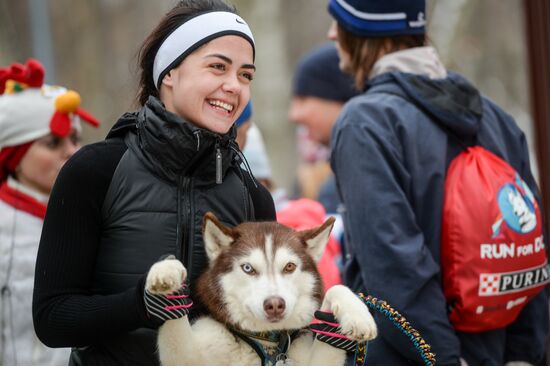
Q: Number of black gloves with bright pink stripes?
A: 2